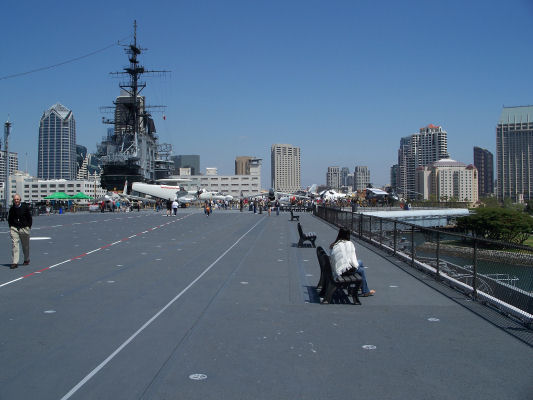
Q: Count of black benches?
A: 3